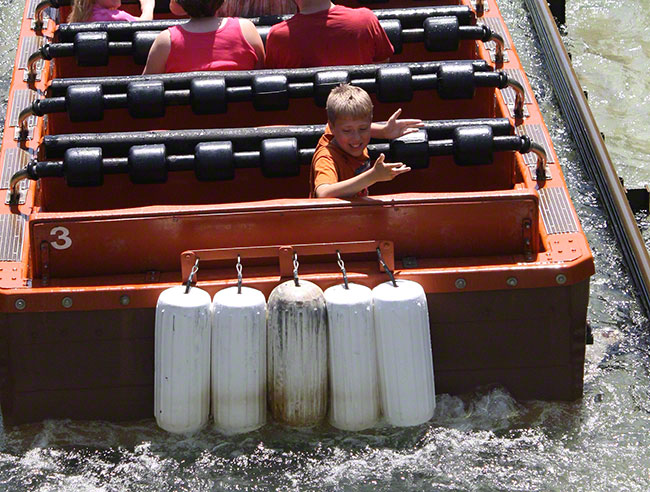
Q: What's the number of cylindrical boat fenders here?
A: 5